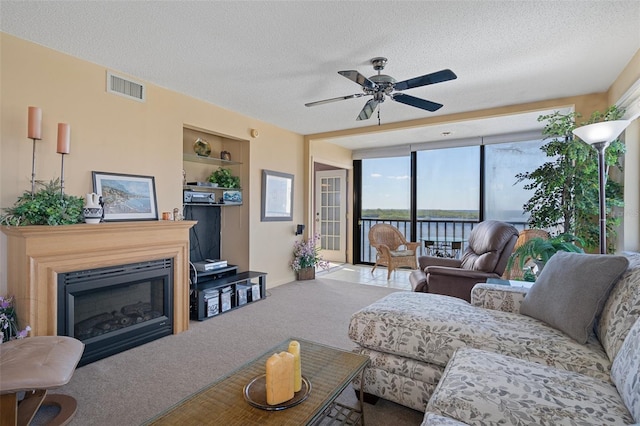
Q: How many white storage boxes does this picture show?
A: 4